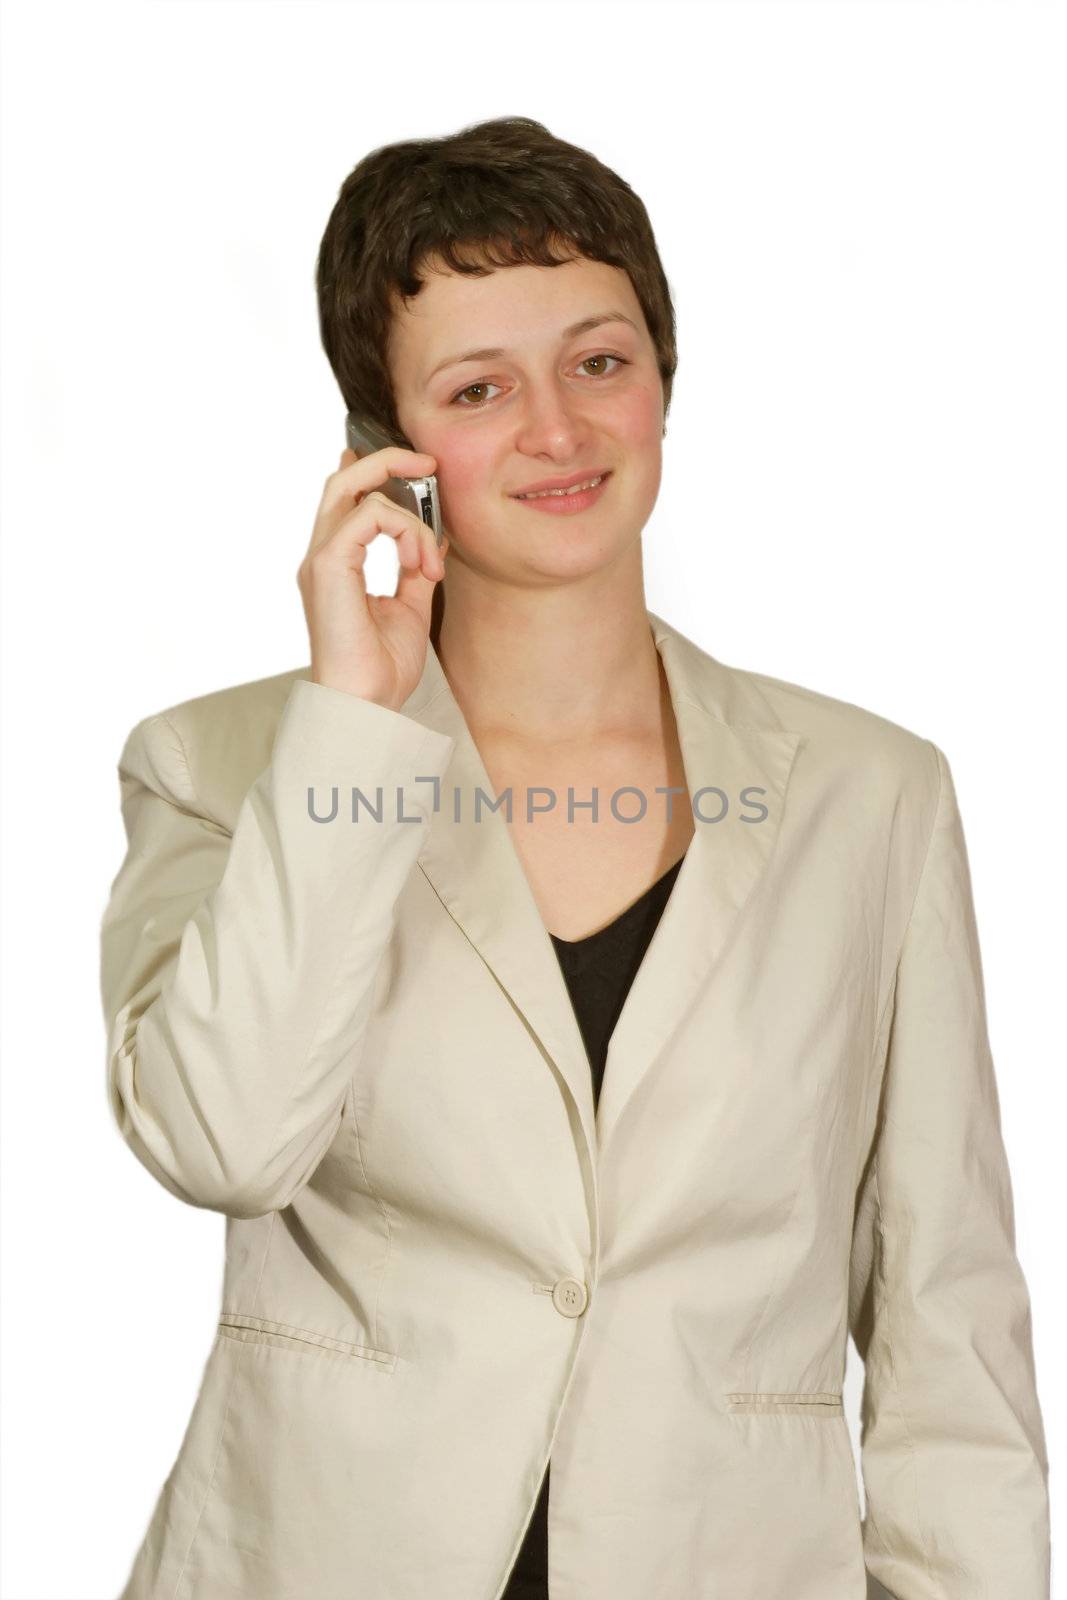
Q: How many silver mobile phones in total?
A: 1